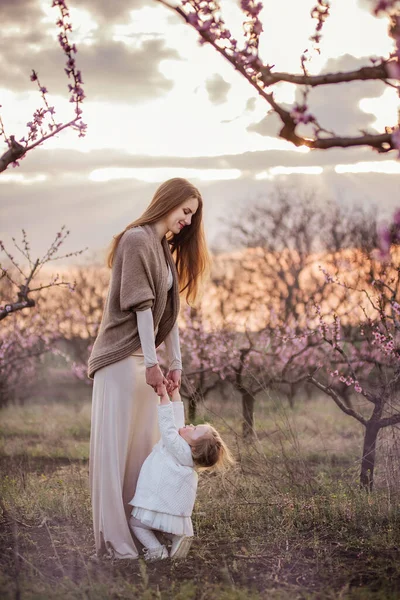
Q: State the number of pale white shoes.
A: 2